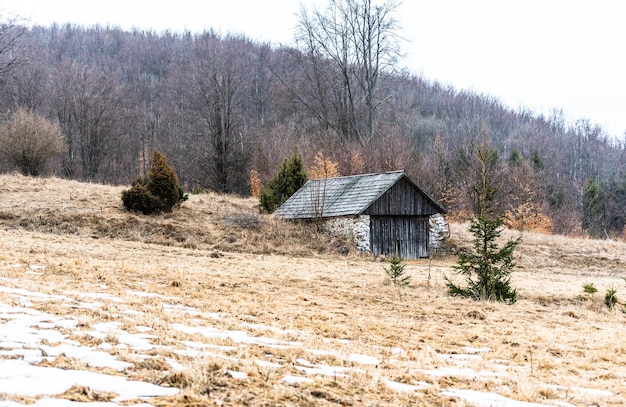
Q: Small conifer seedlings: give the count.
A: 3